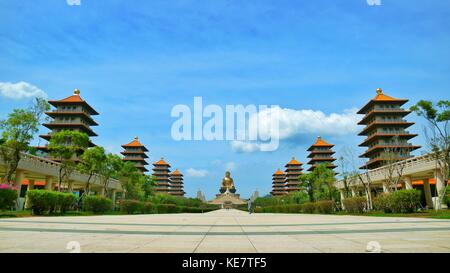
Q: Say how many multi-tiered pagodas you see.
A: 8